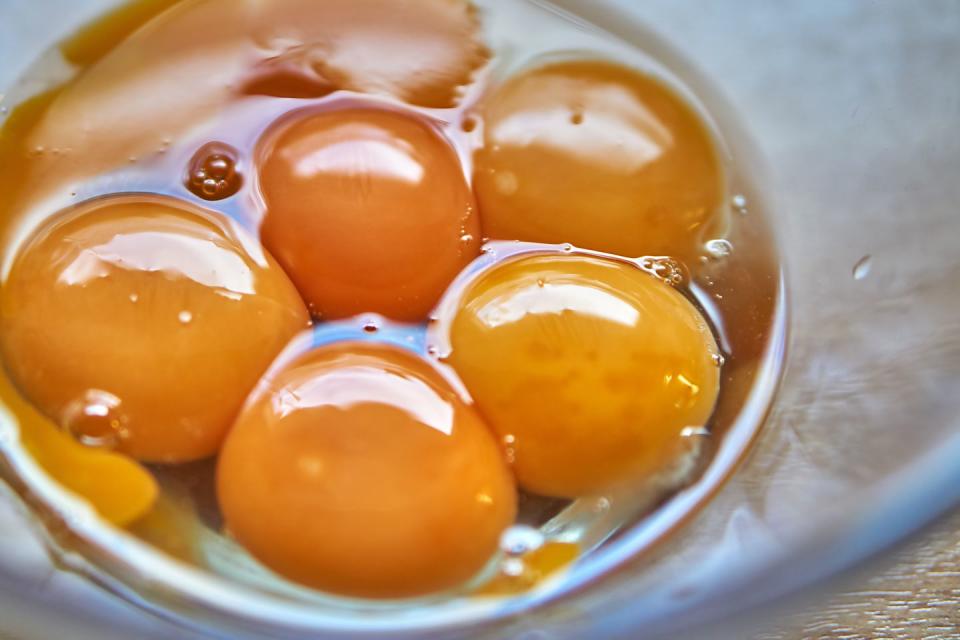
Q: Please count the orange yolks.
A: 5